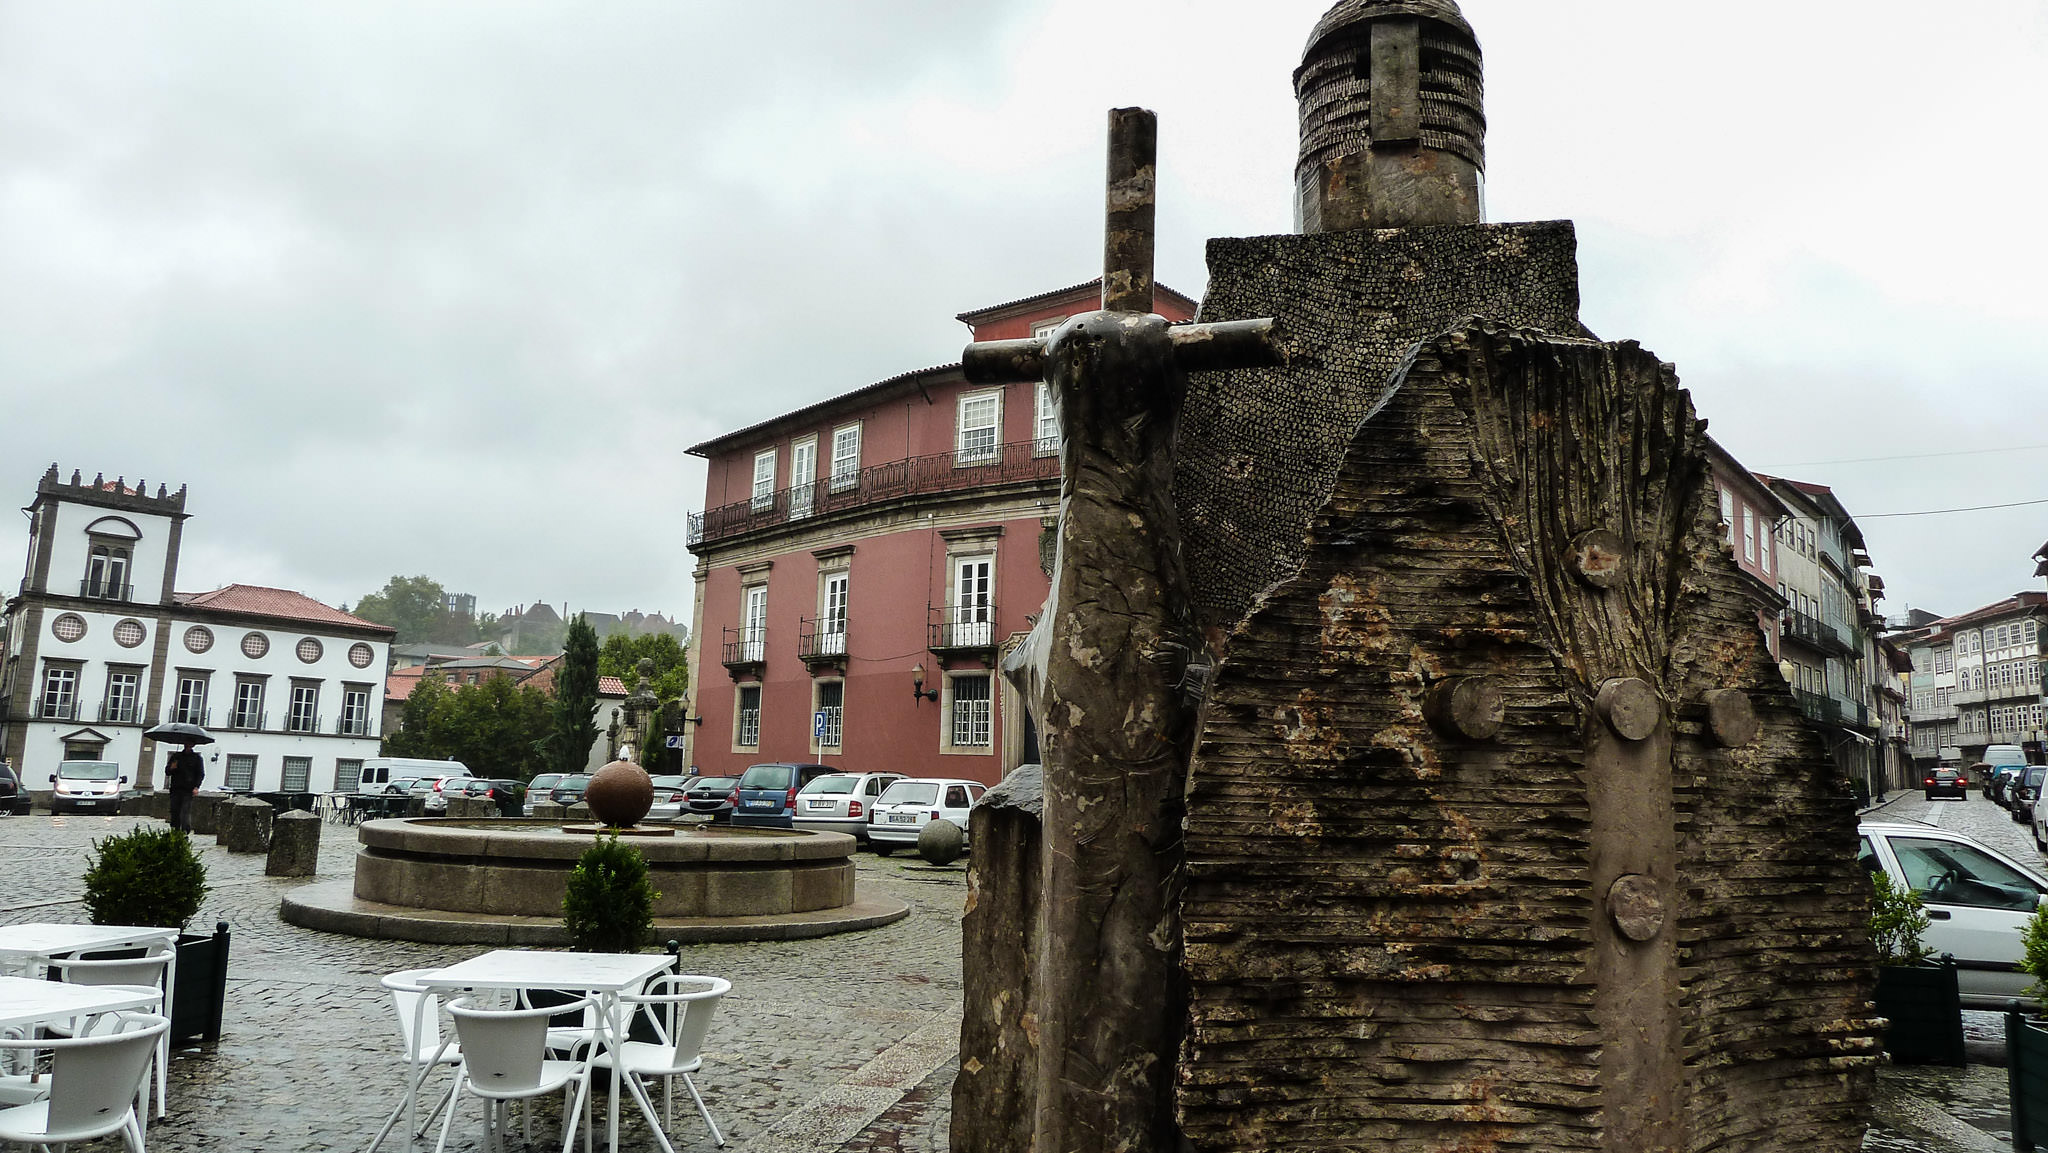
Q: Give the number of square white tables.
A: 3